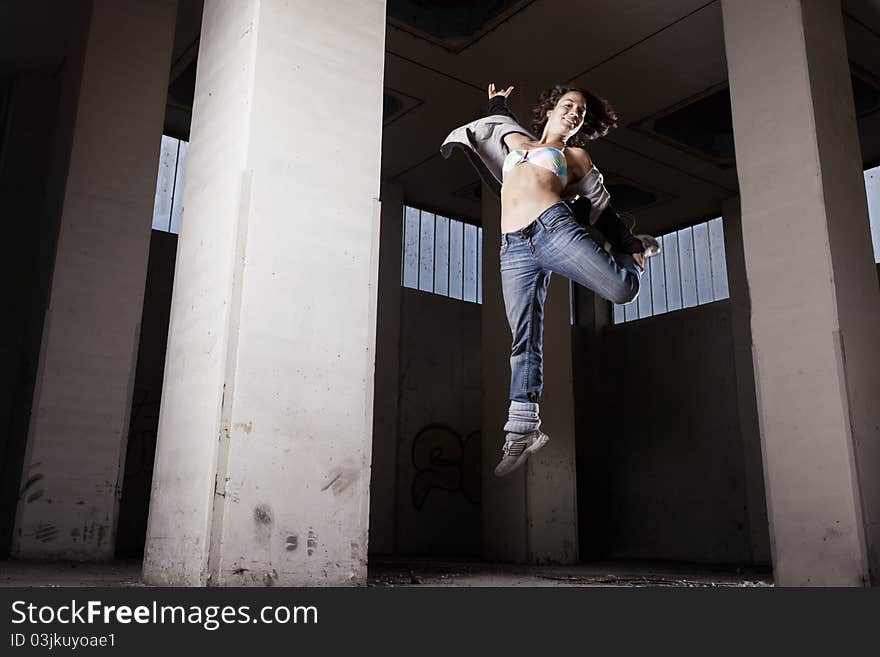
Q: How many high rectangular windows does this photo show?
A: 4